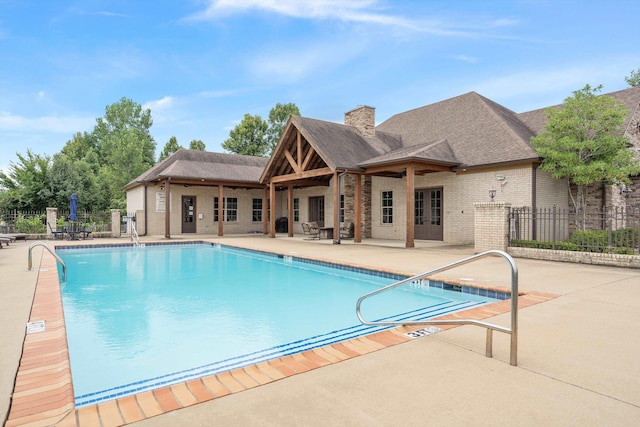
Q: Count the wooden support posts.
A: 8